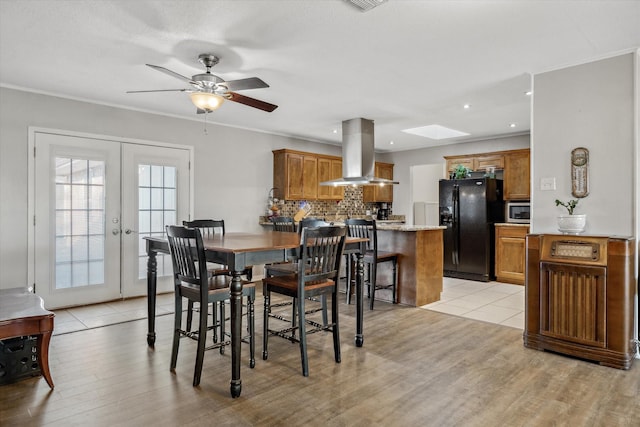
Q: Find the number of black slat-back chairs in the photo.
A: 6